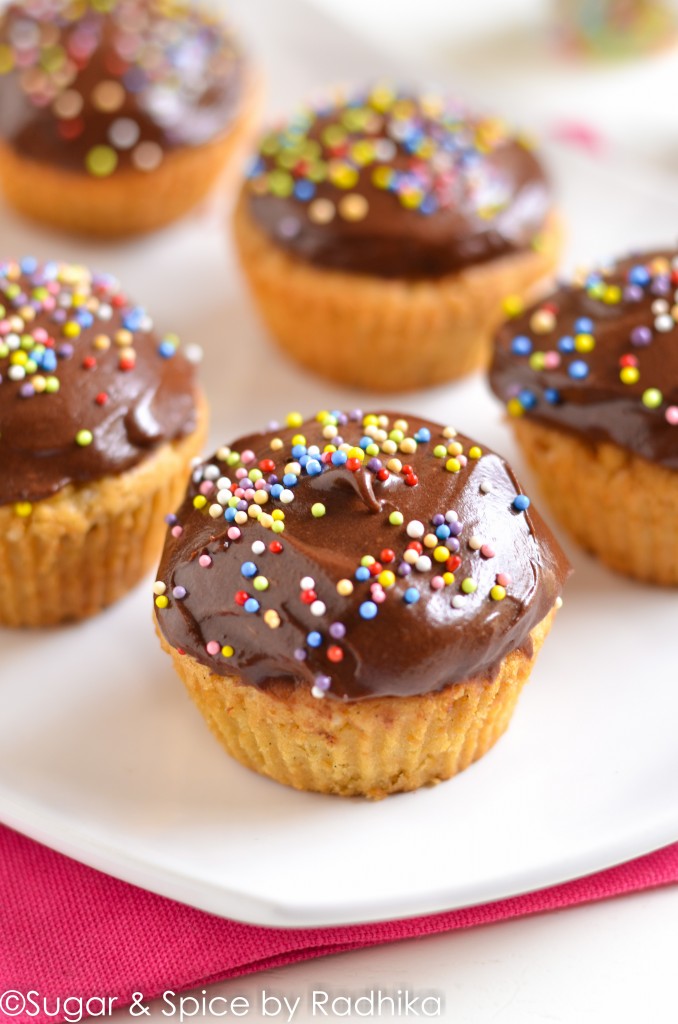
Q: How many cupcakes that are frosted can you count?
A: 5